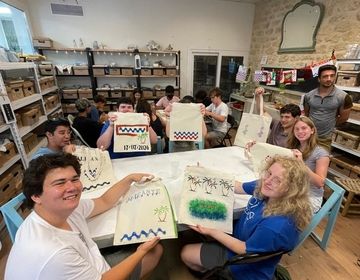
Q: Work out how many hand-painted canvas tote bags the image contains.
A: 7